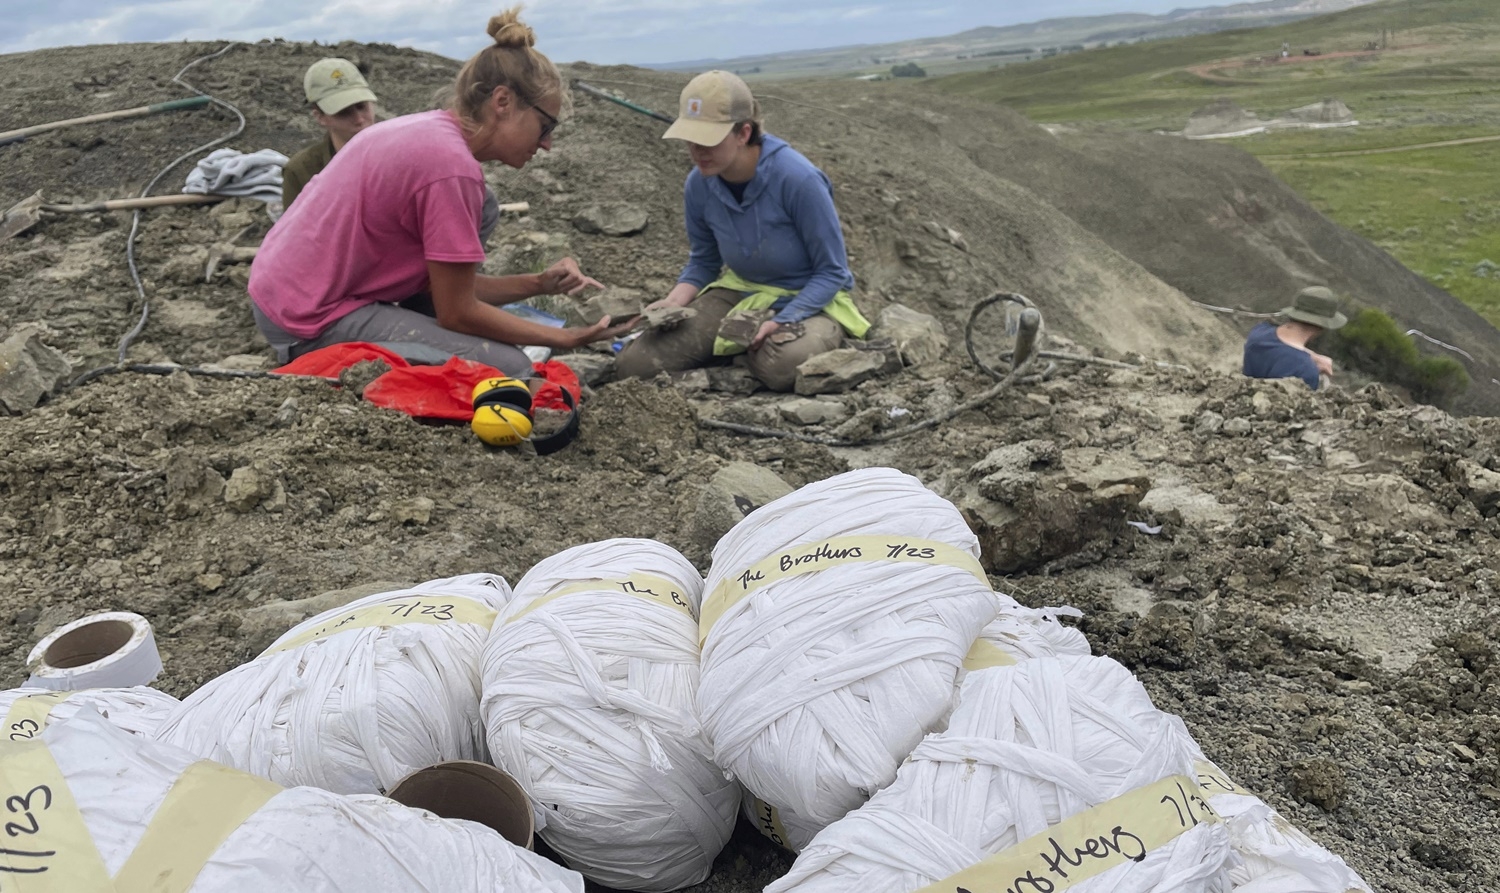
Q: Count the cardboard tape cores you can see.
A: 2